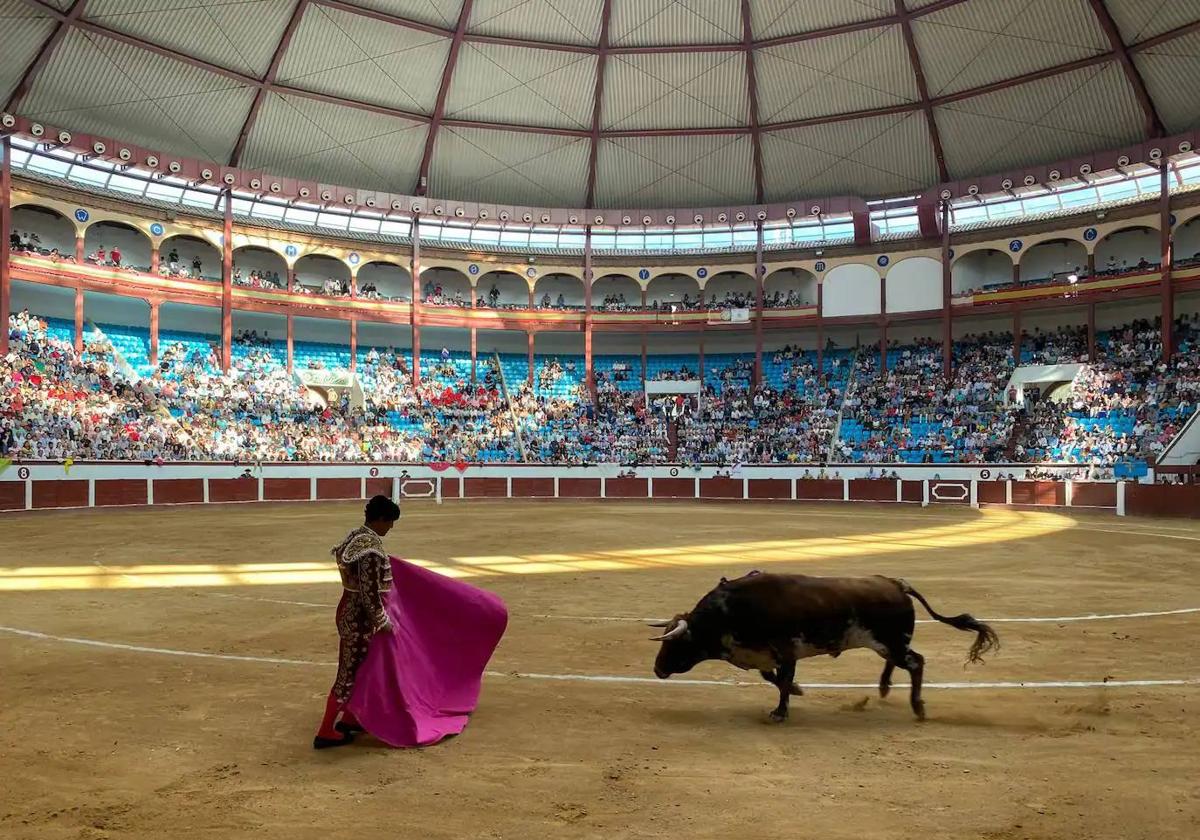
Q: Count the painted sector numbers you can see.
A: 4